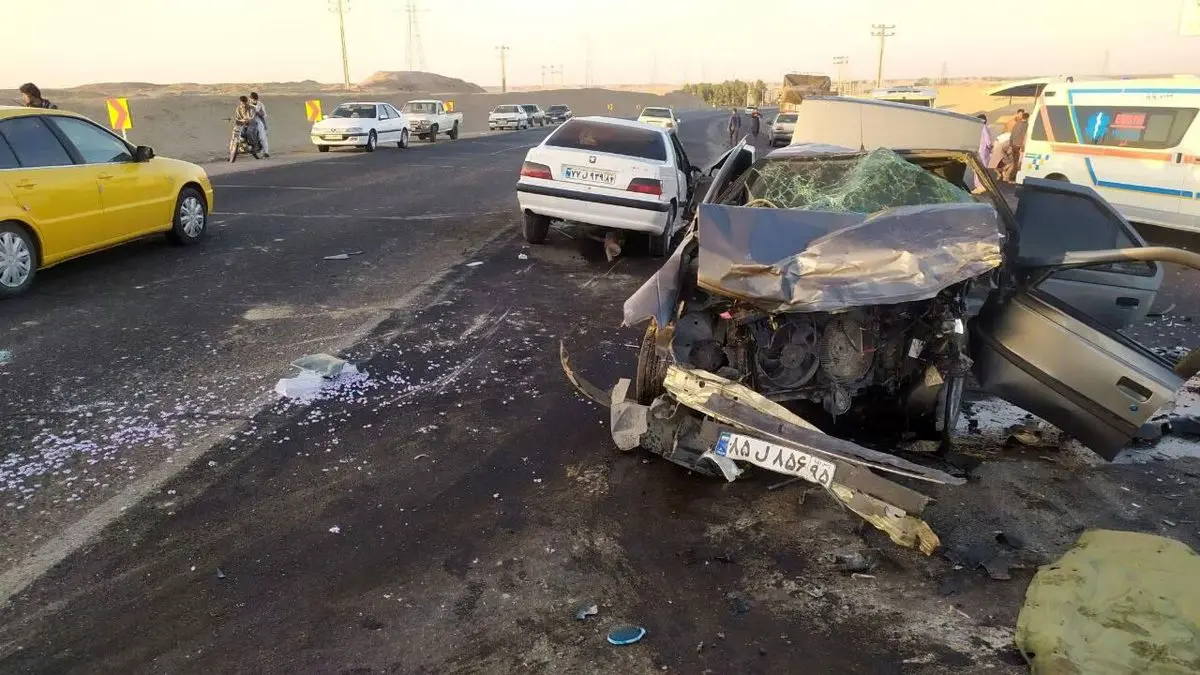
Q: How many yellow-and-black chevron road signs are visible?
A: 3